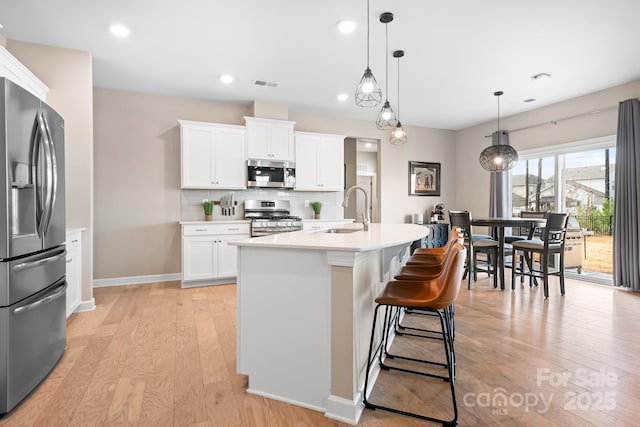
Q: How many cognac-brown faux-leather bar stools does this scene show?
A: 4